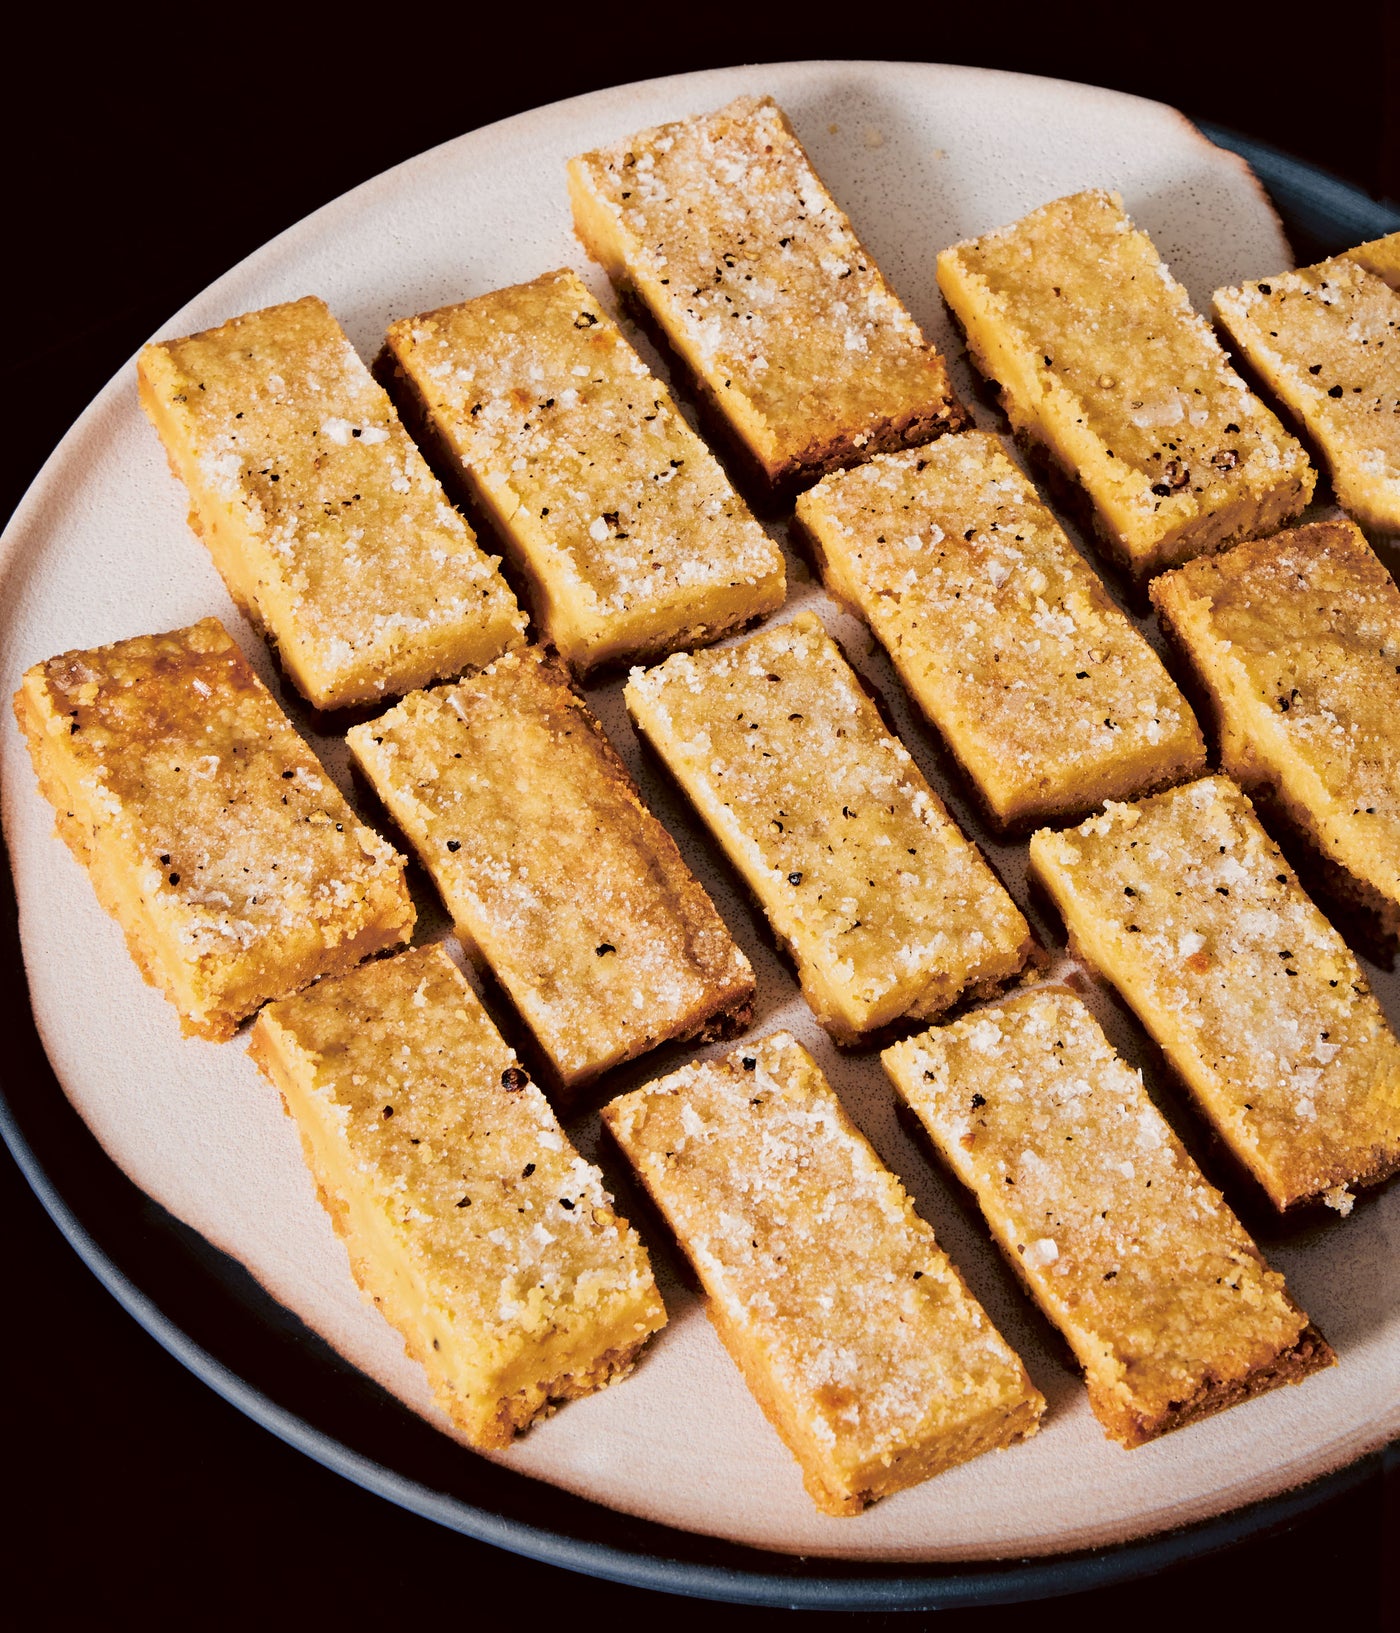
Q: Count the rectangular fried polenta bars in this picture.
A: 14